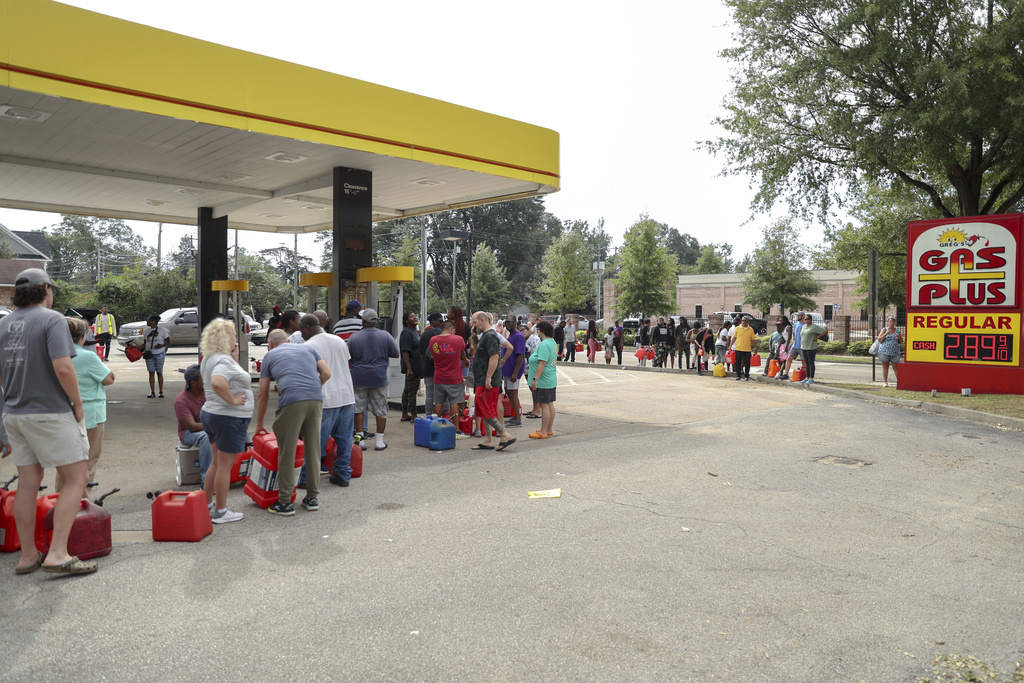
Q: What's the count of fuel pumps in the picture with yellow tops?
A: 3